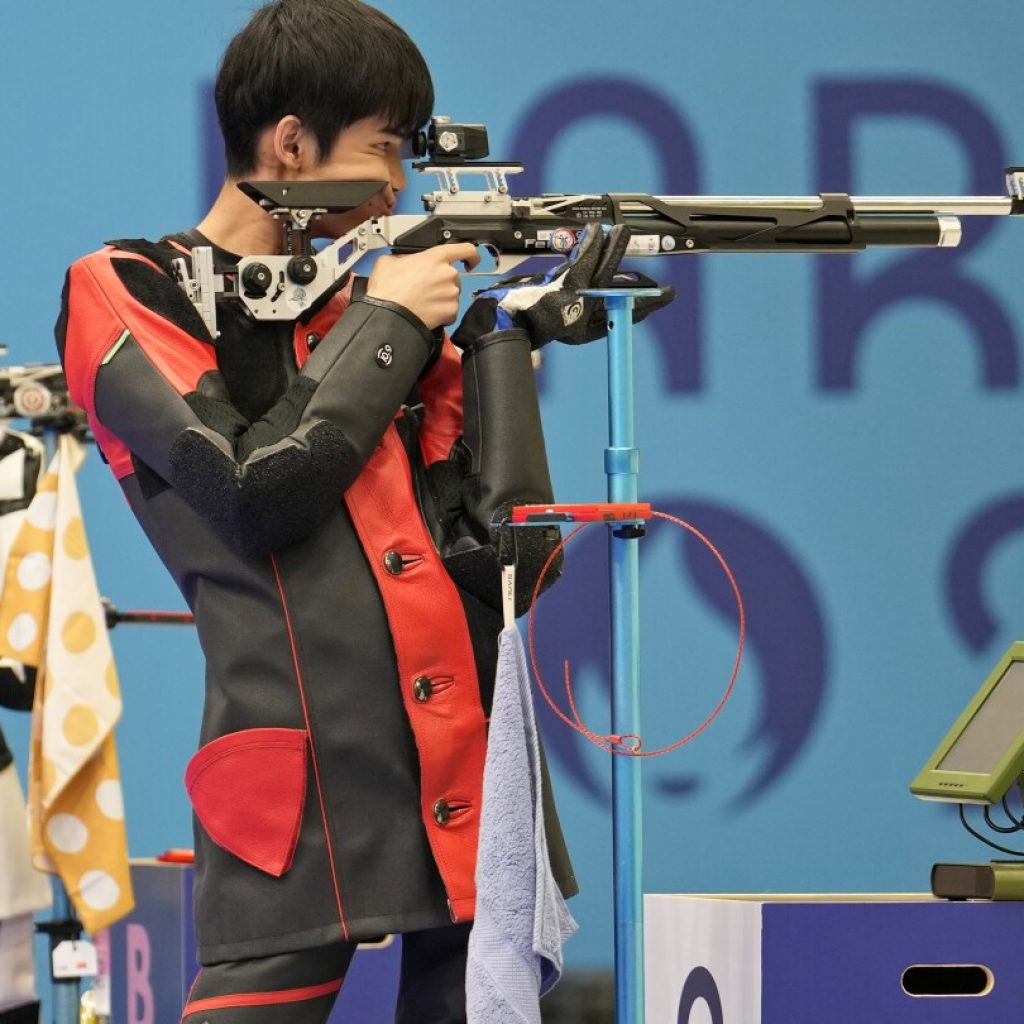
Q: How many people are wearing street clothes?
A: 0